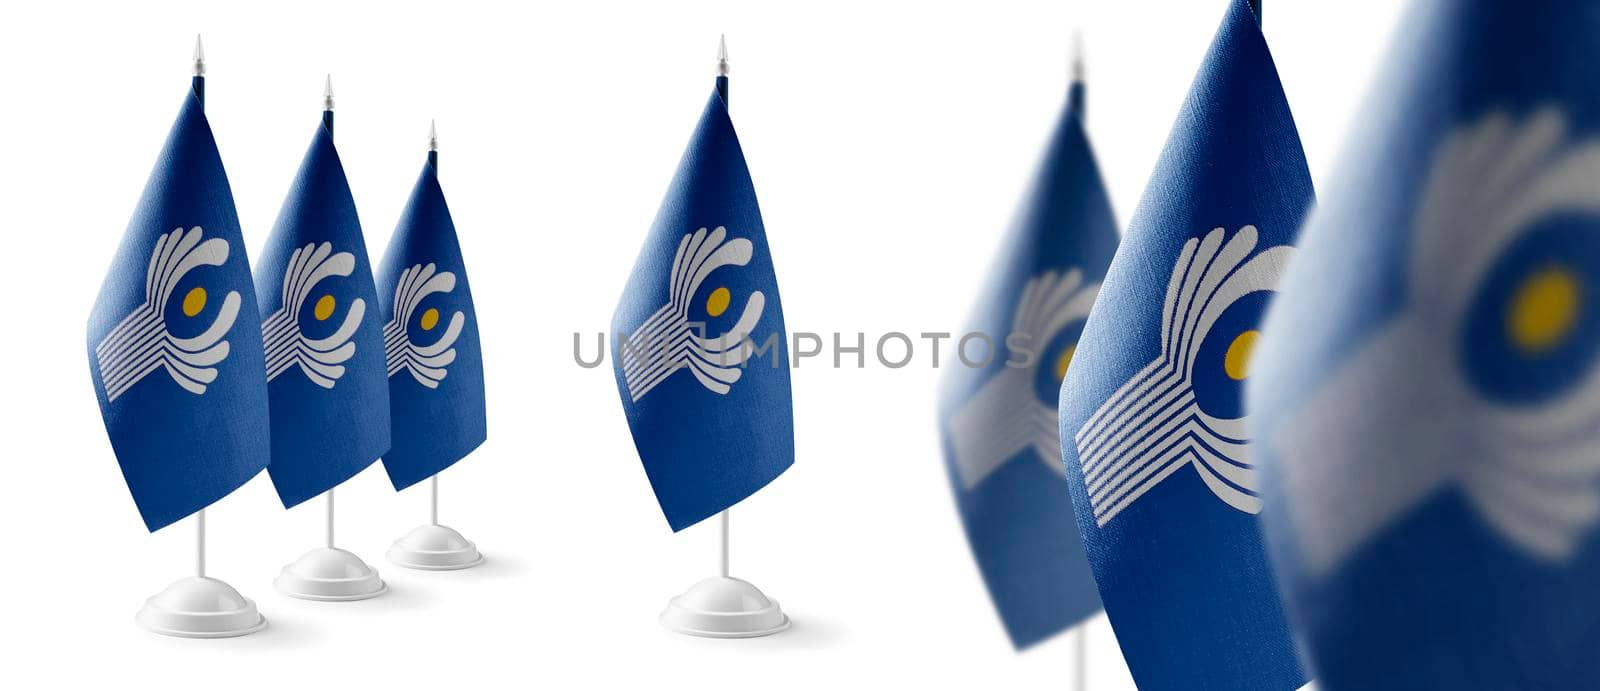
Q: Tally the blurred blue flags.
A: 2